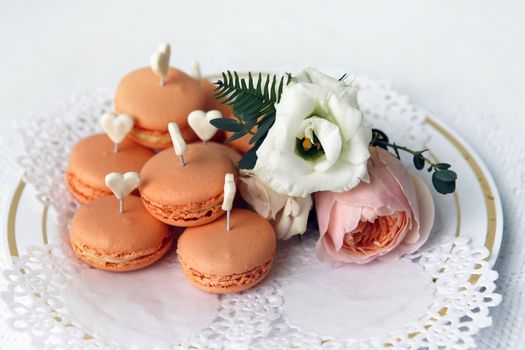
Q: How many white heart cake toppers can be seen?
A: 7